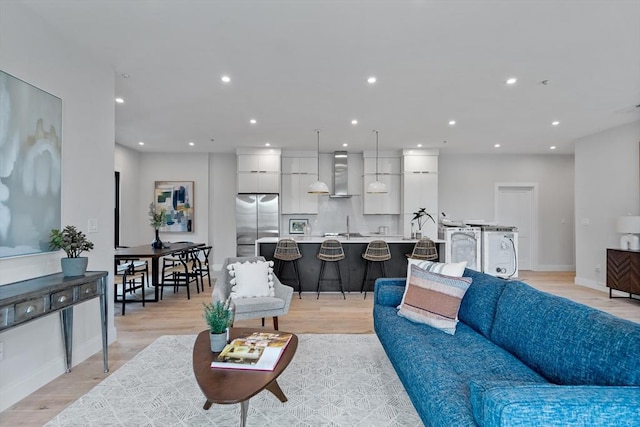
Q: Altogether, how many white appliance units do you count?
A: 2